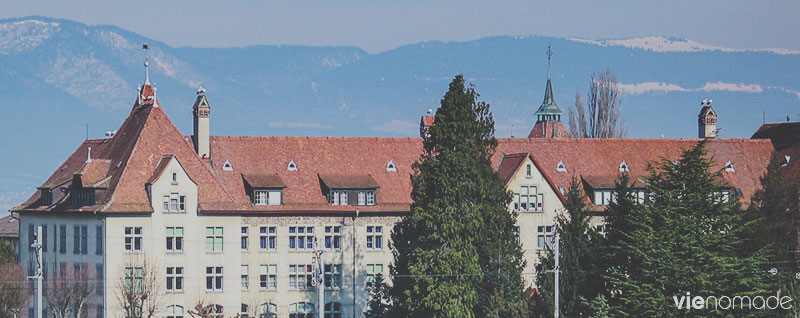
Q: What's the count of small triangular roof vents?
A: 6